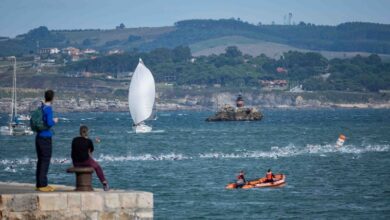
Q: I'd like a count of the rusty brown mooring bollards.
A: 1